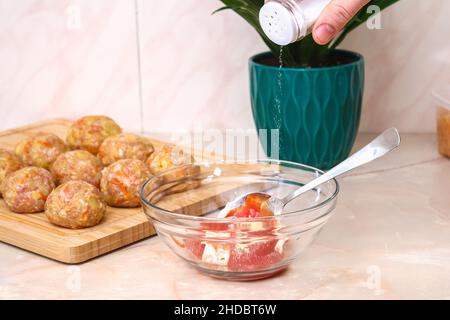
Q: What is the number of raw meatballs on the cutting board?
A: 9